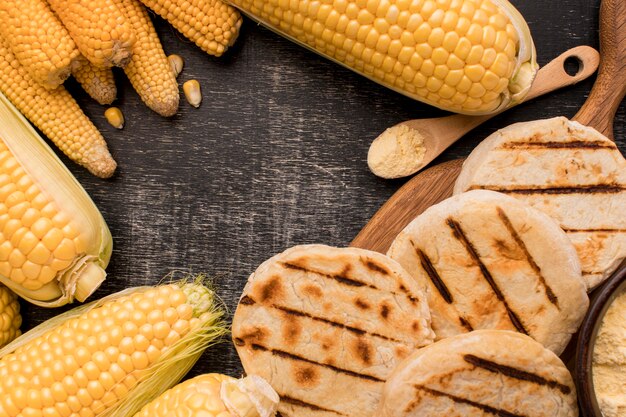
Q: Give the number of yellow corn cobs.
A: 11